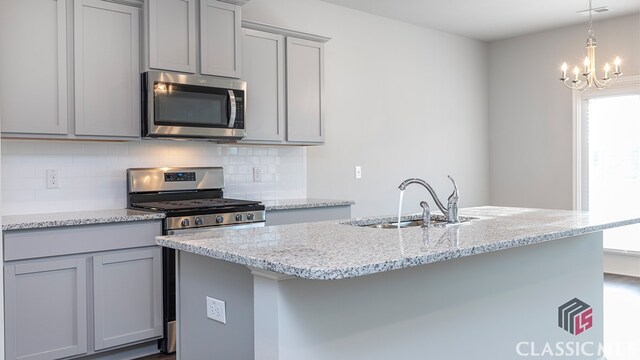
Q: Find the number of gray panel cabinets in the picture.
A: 8